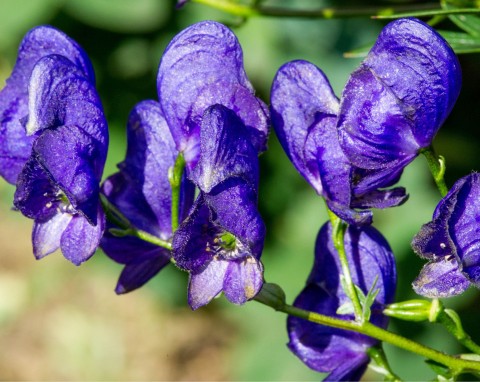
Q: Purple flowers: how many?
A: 9